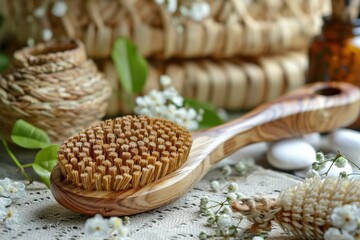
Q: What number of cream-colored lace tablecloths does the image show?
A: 1